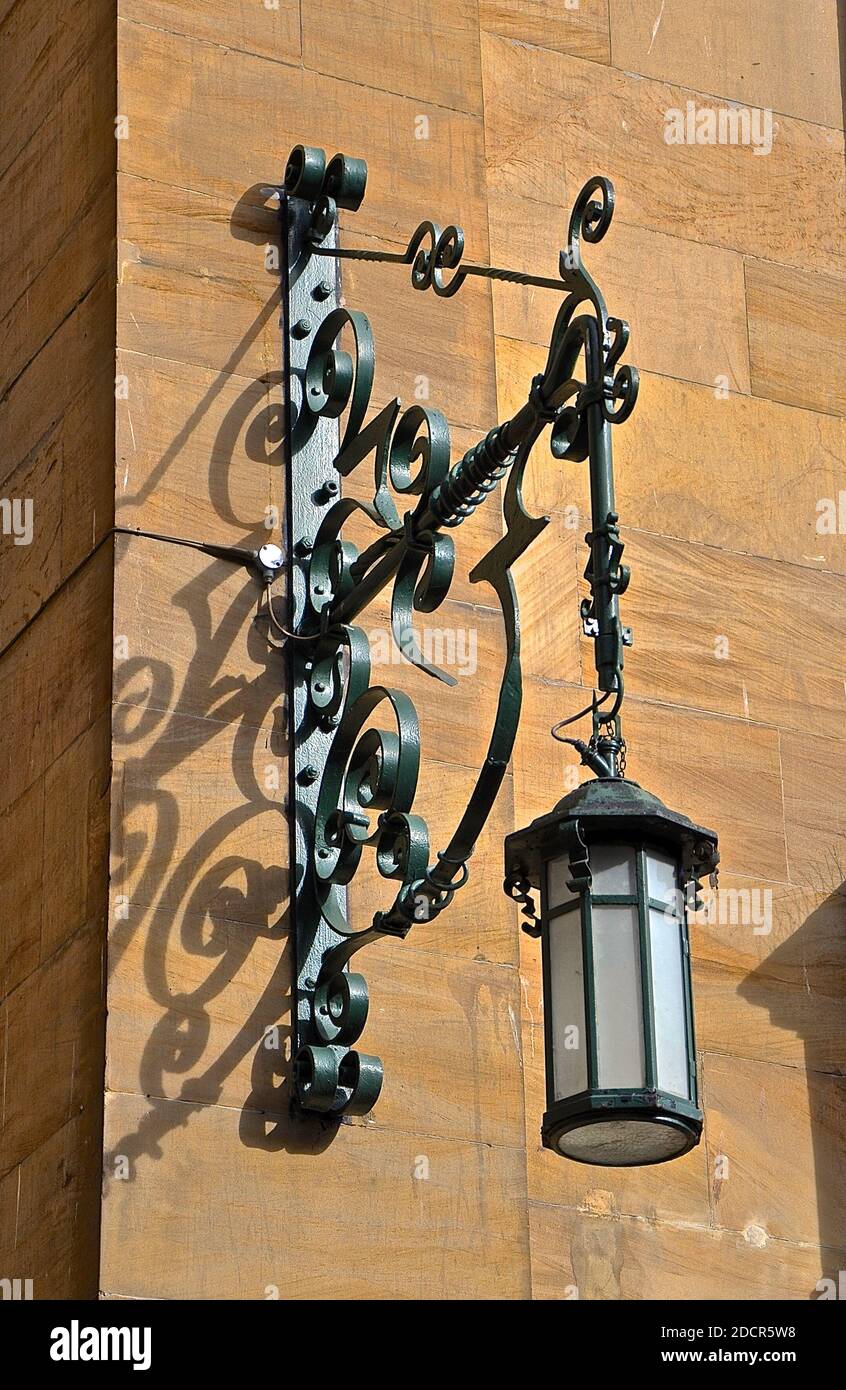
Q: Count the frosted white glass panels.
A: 6